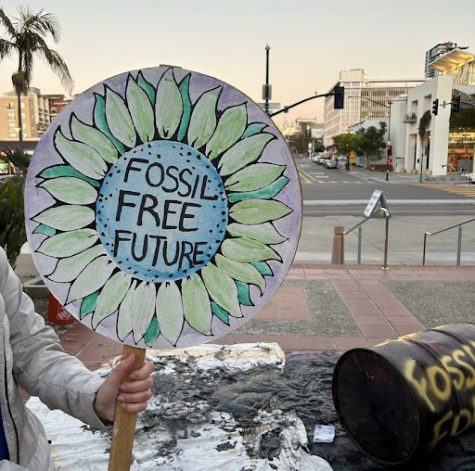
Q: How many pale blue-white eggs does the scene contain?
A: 0